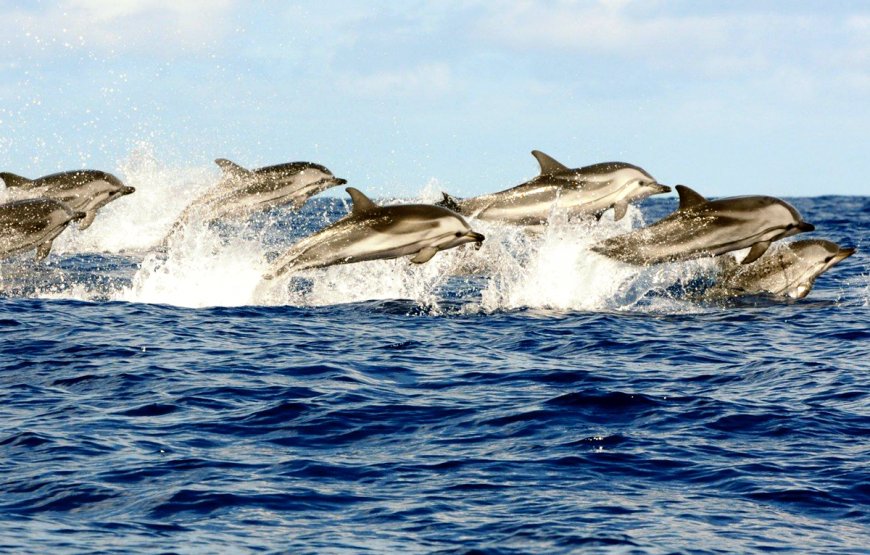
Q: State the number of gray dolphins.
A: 7